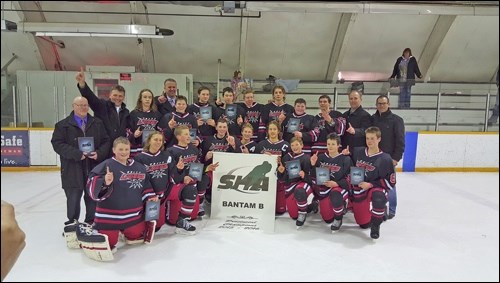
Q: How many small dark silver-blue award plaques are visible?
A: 11